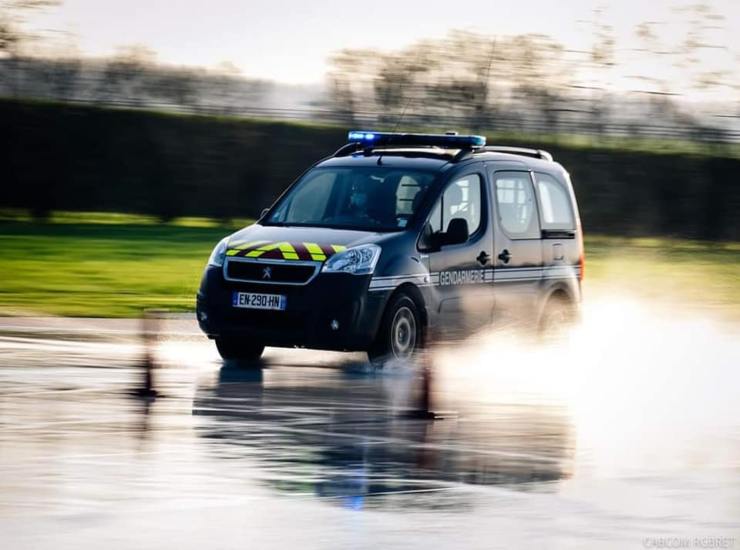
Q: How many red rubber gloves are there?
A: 0